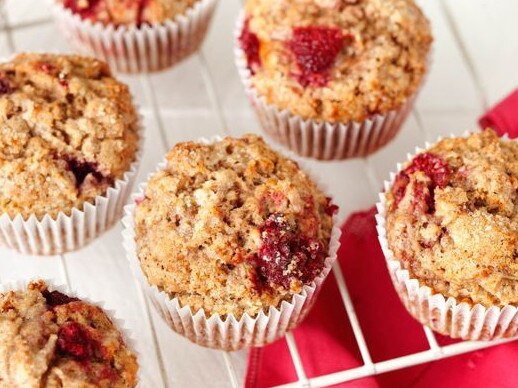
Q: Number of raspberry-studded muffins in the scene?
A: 6